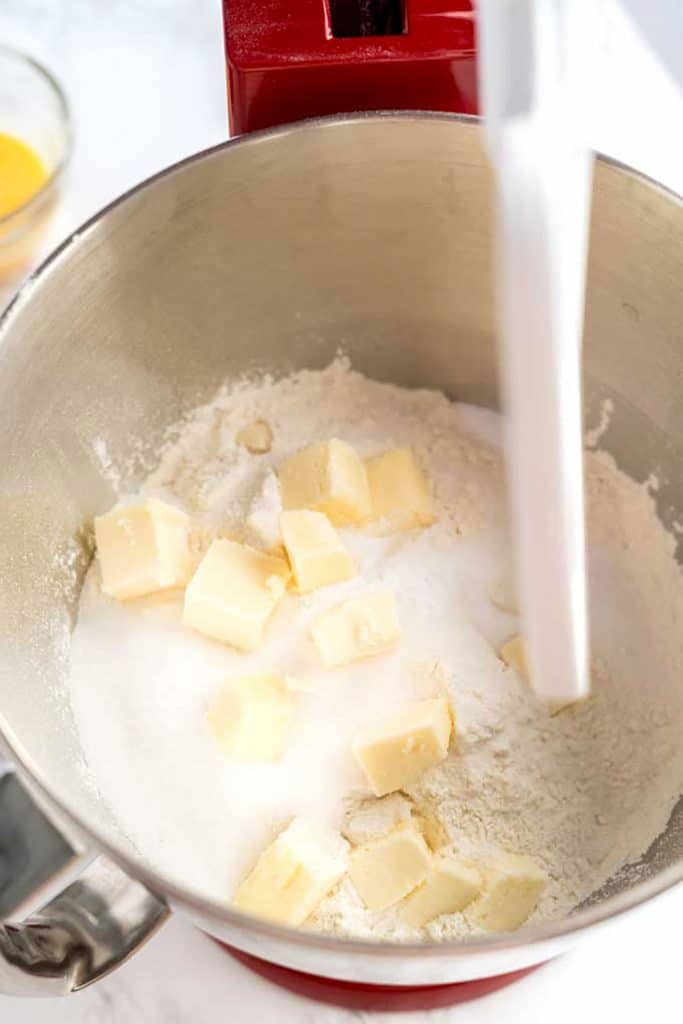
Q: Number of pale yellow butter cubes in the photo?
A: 13